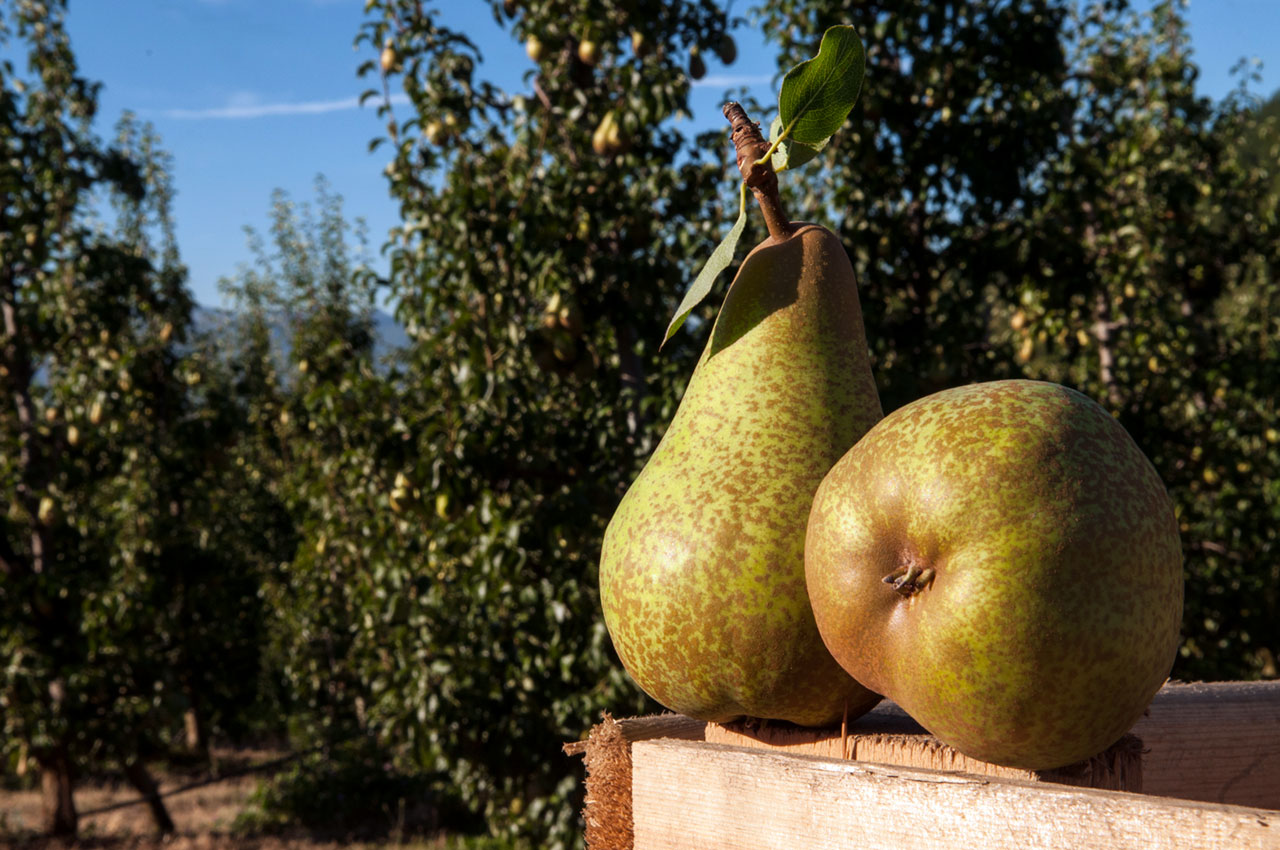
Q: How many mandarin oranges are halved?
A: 0